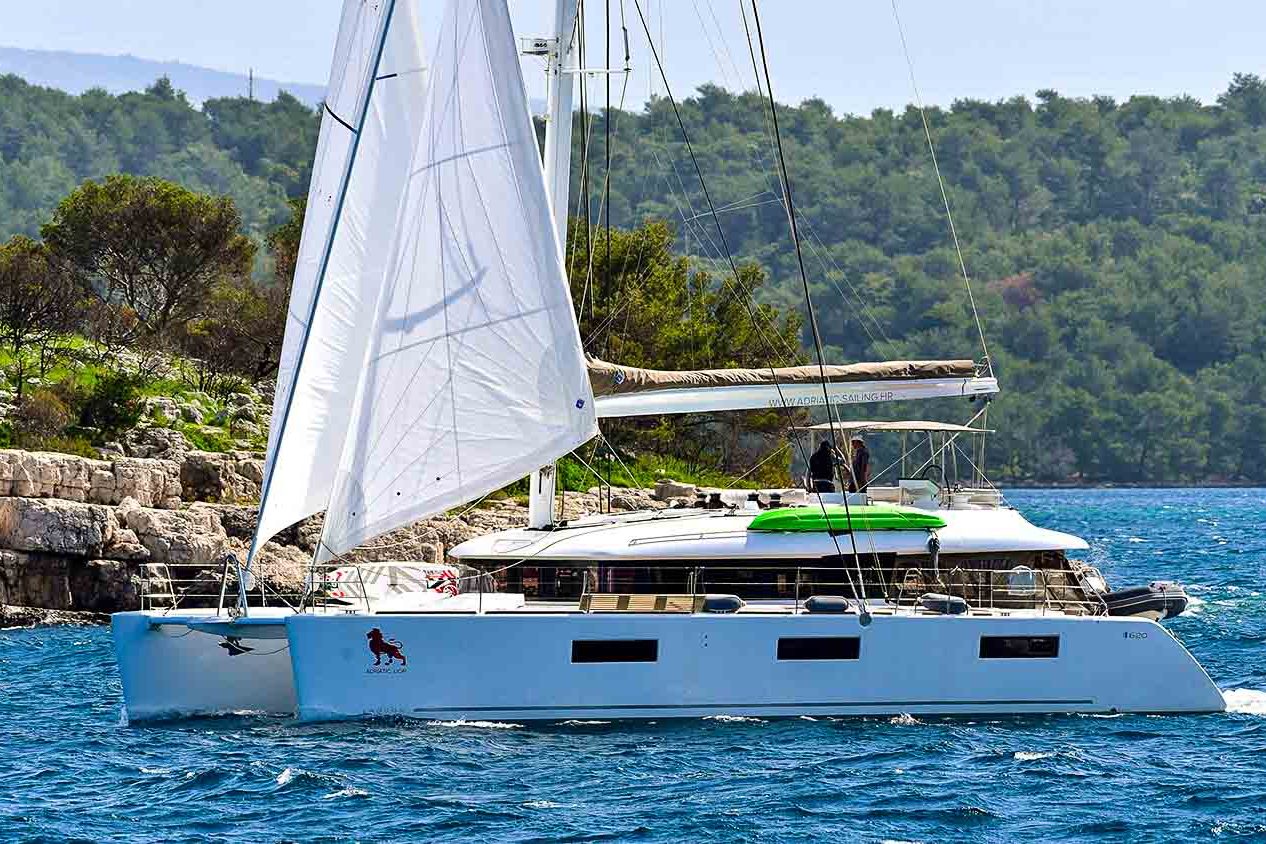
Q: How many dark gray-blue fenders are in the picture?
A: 3